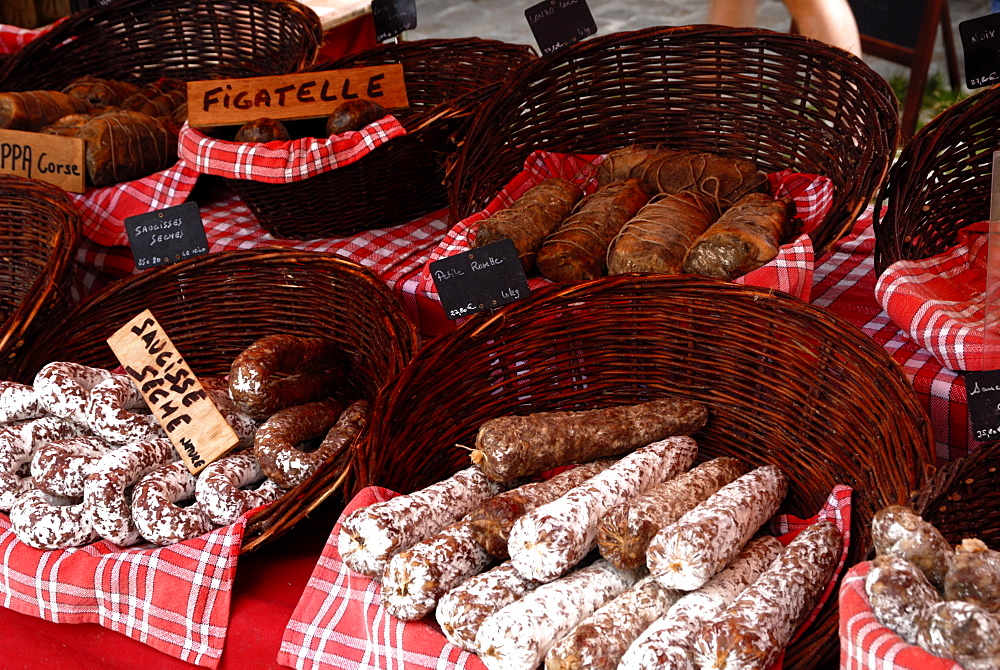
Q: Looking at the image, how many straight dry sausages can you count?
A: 12